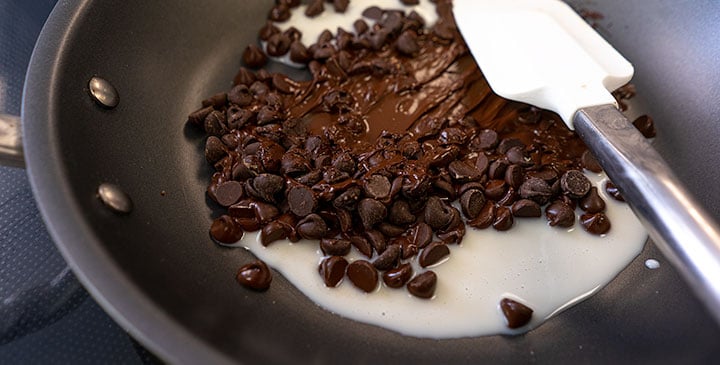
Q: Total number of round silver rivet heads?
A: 2